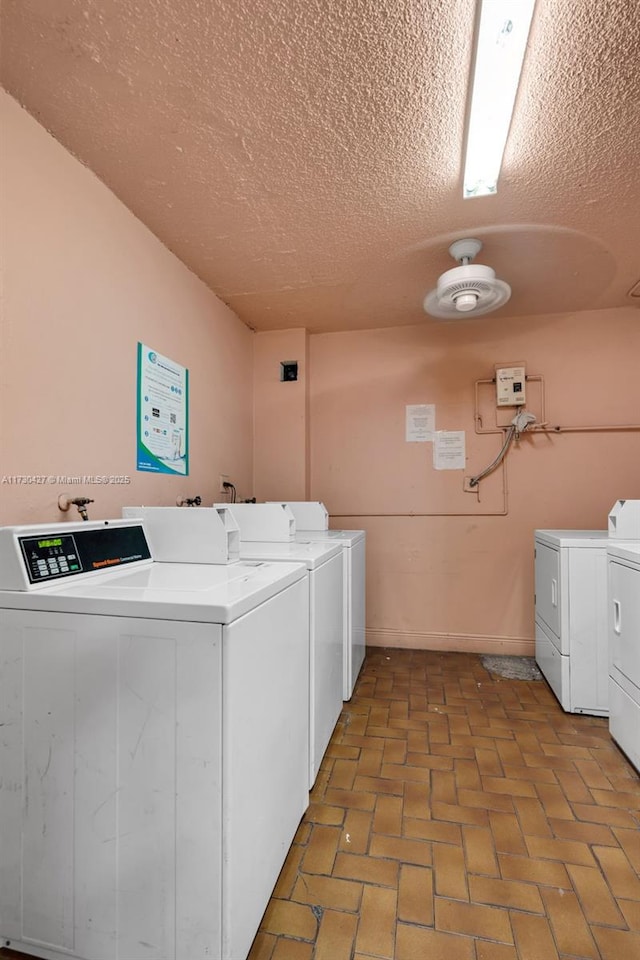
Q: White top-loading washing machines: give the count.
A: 3